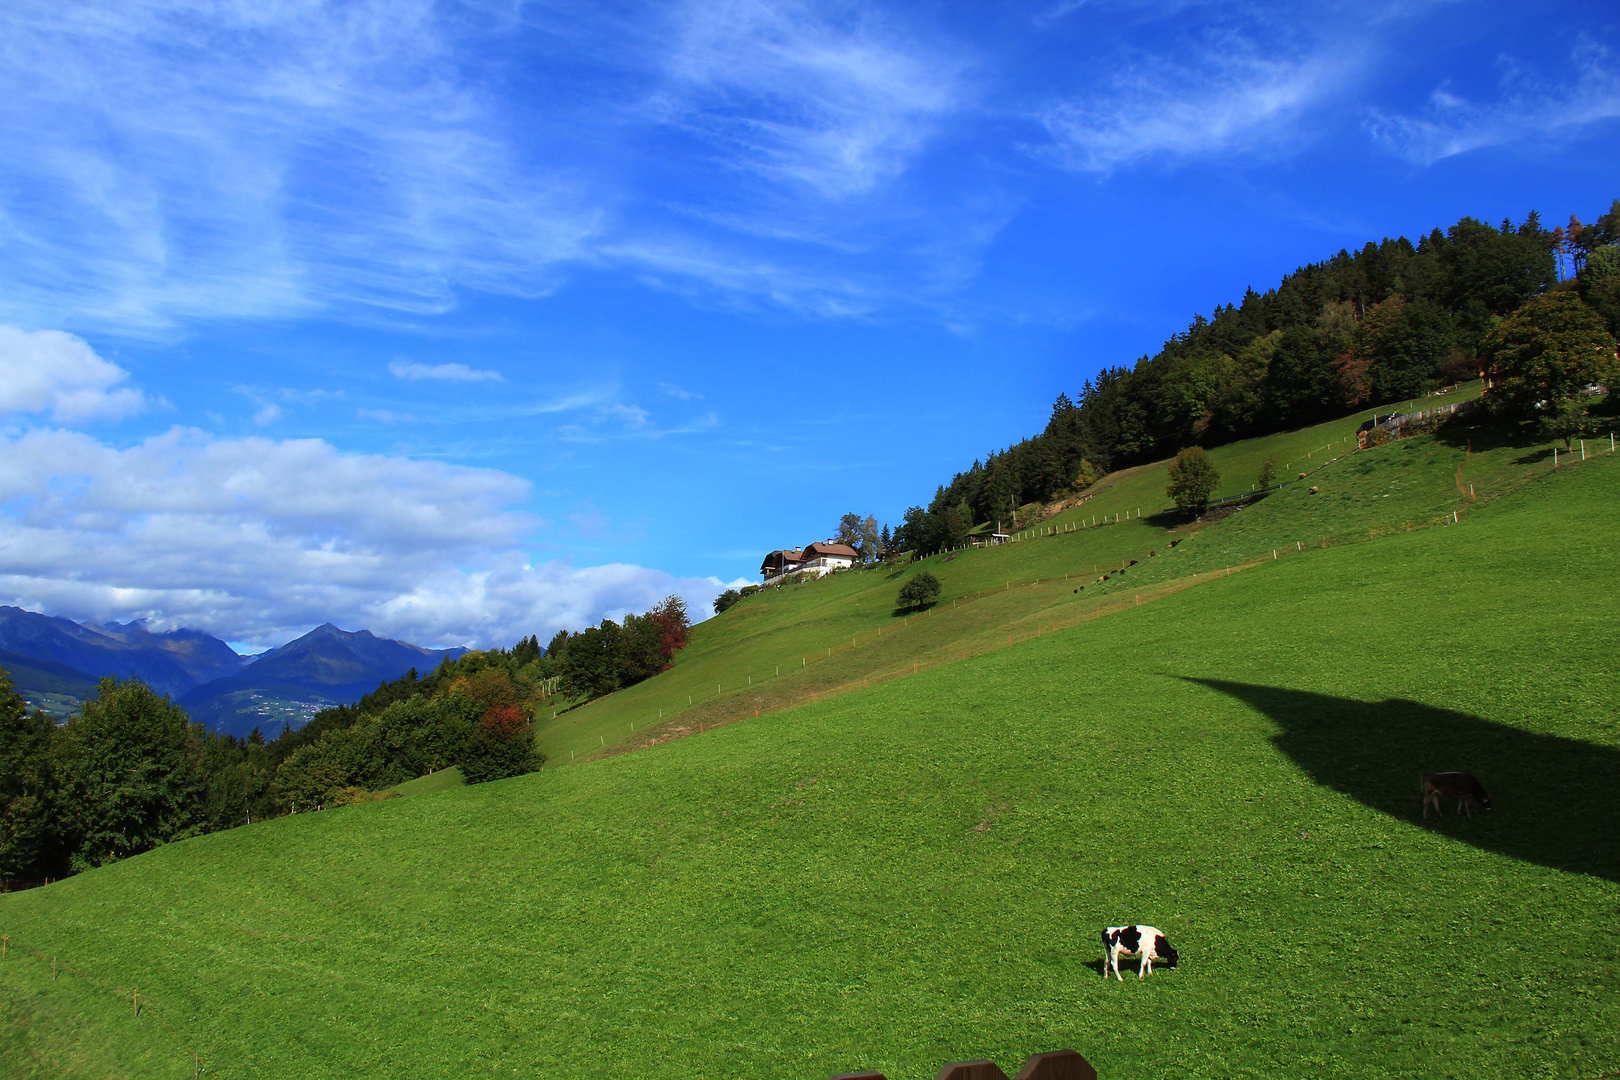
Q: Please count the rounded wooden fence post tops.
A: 3